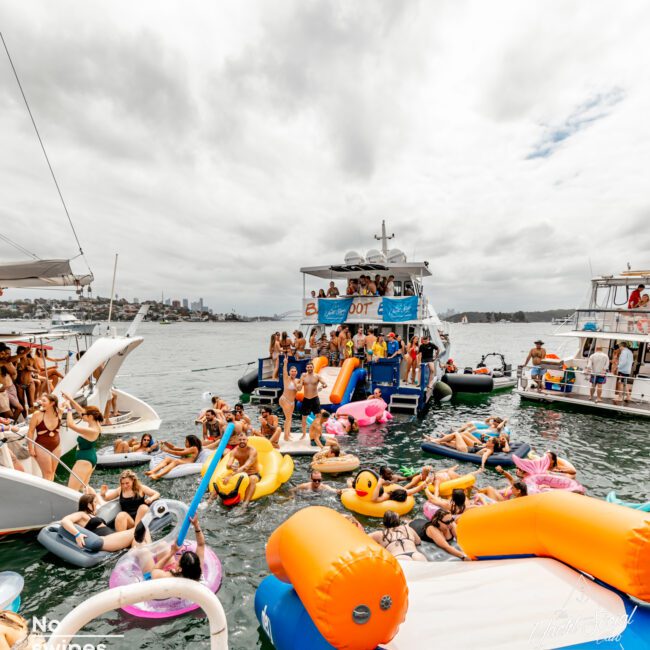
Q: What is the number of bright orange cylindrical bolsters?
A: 4